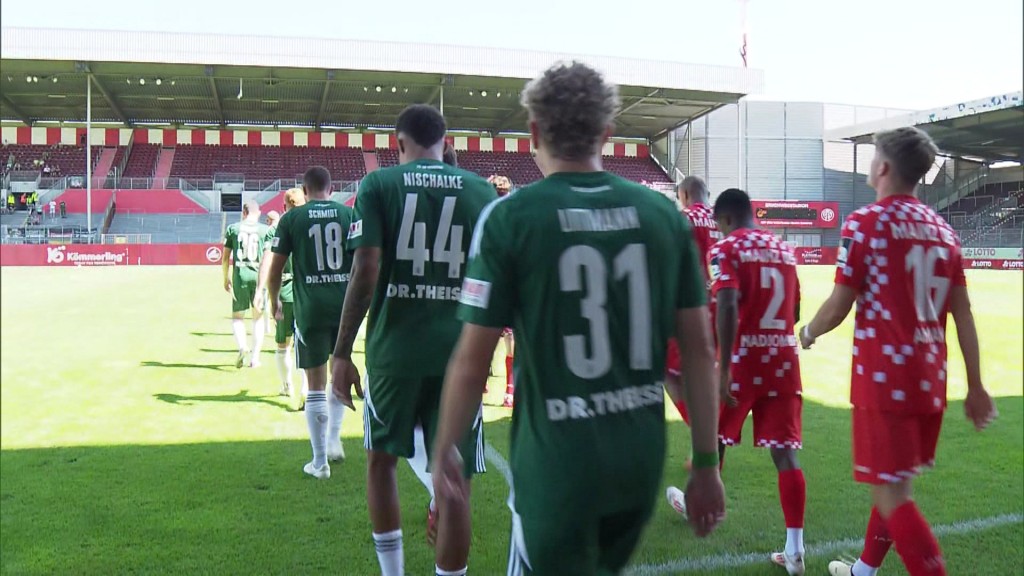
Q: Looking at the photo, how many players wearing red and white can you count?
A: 3